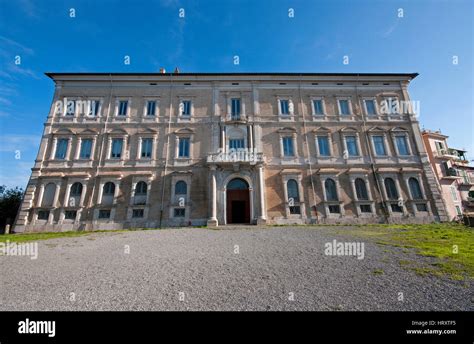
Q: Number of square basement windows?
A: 10